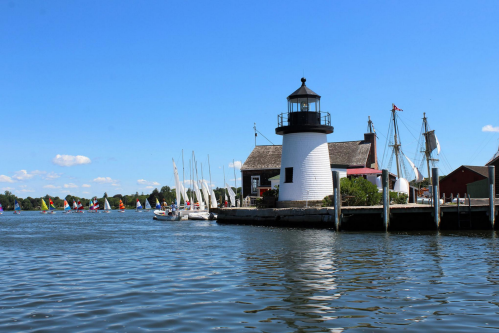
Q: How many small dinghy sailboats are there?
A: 14